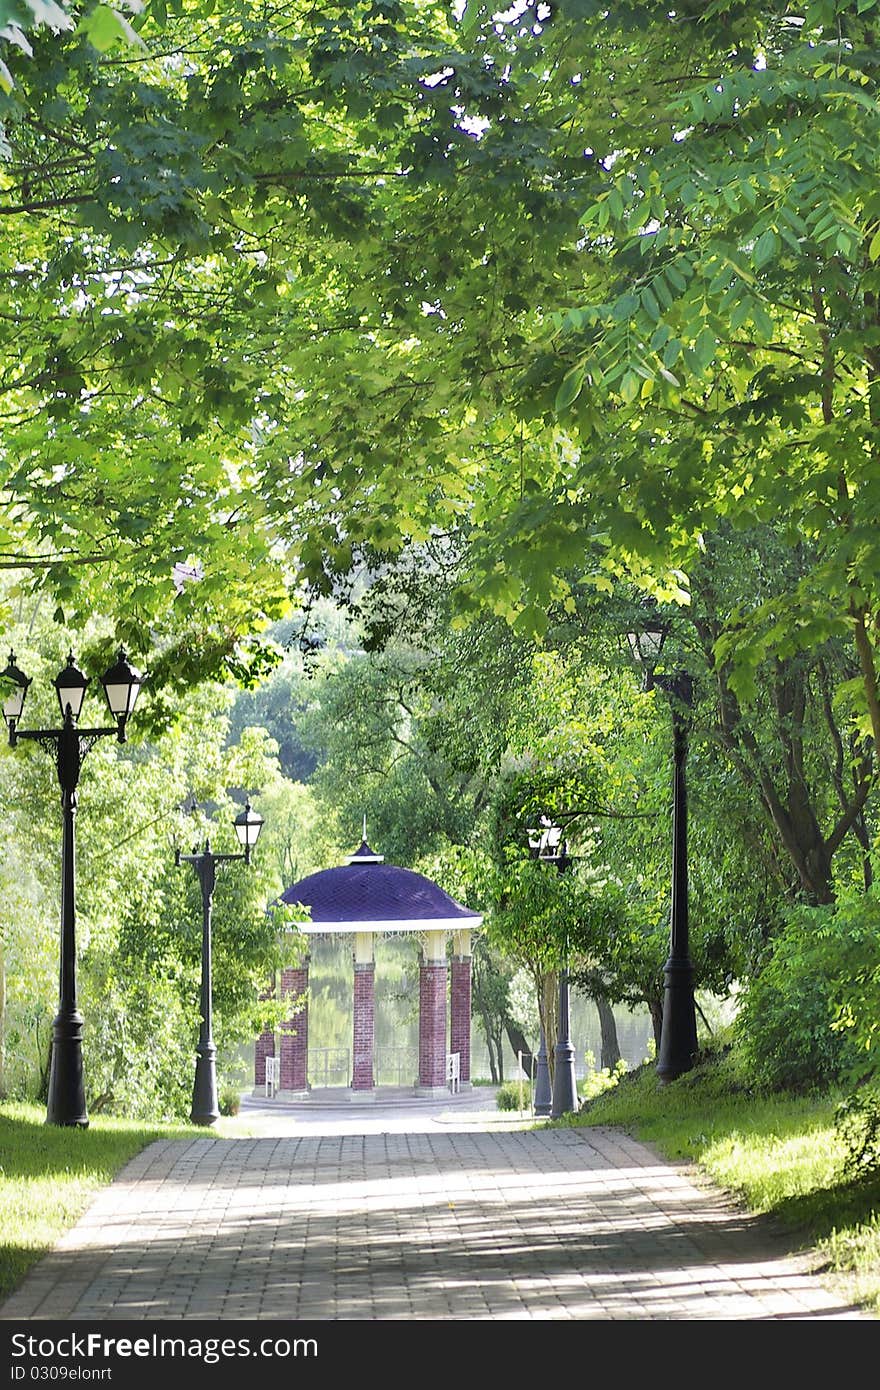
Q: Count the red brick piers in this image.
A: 5